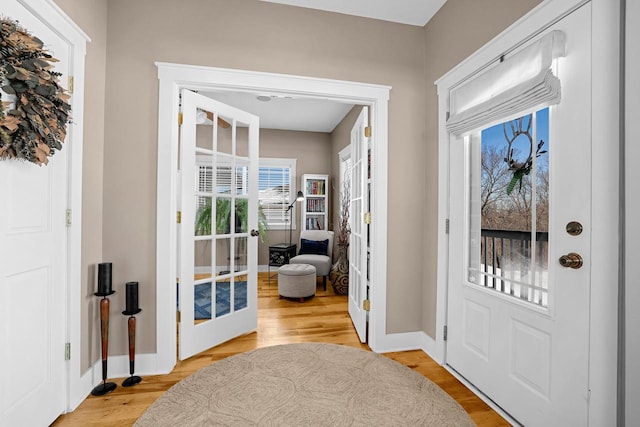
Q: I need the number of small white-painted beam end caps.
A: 0